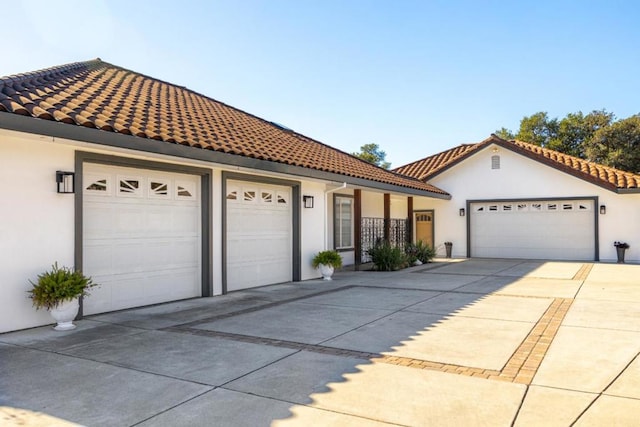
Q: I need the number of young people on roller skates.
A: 0